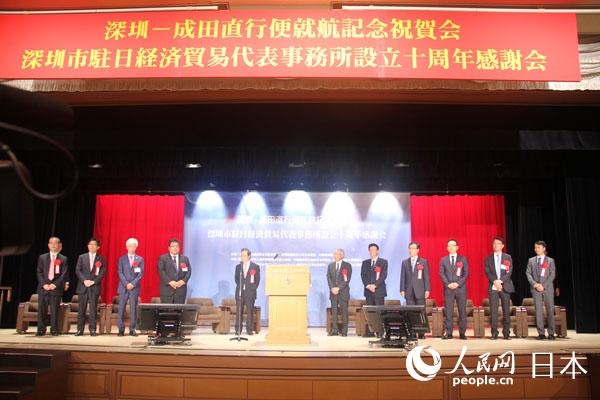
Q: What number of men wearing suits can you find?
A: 11